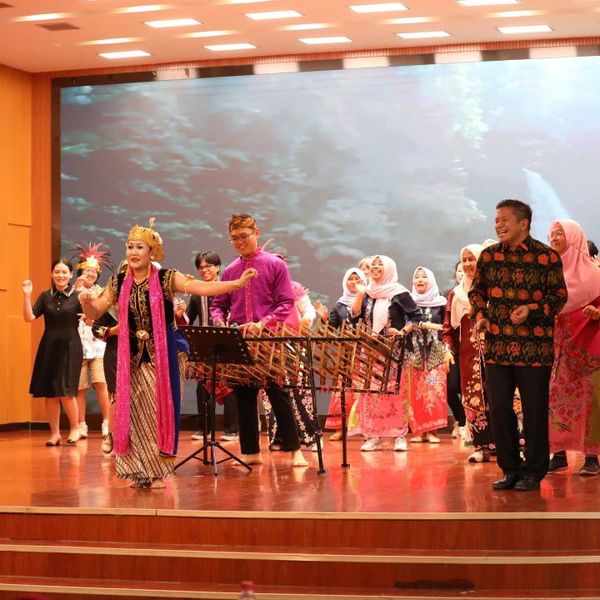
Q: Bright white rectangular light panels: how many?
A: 9